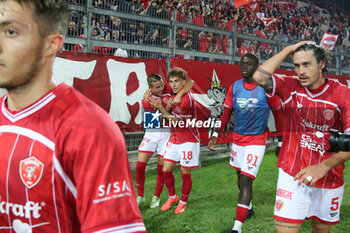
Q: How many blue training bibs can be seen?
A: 1